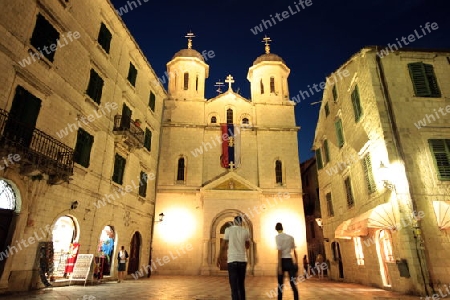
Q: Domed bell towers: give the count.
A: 2